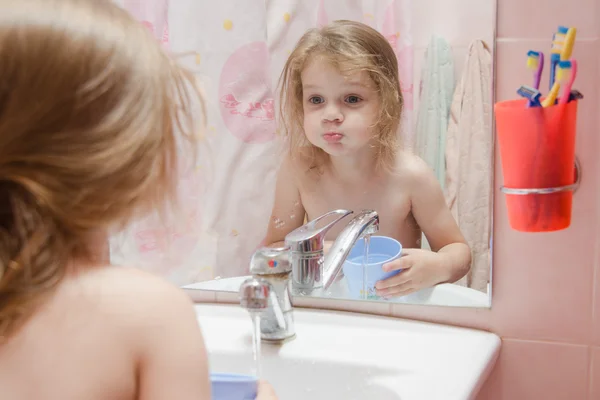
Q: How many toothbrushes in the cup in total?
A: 4